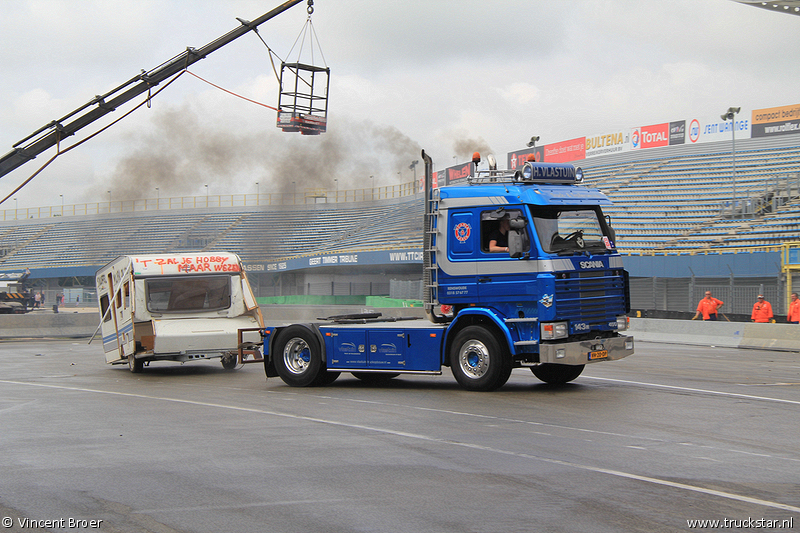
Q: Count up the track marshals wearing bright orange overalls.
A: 3